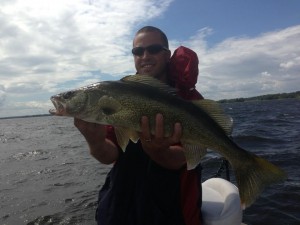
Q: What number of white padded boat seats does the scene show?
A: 1